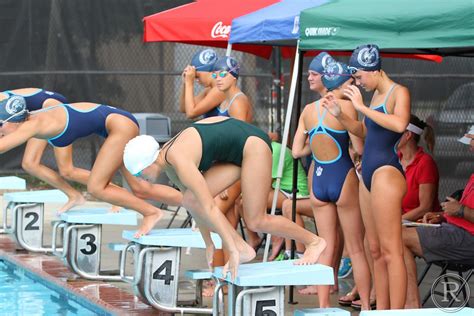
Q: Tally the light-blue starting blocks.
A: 6